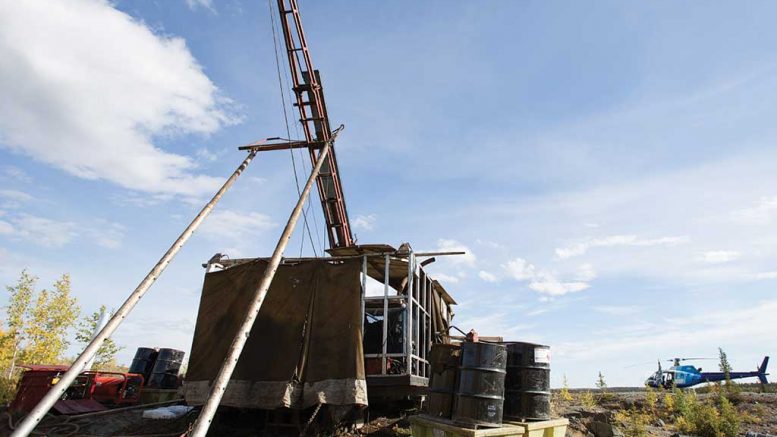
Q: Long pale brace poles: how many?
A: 2